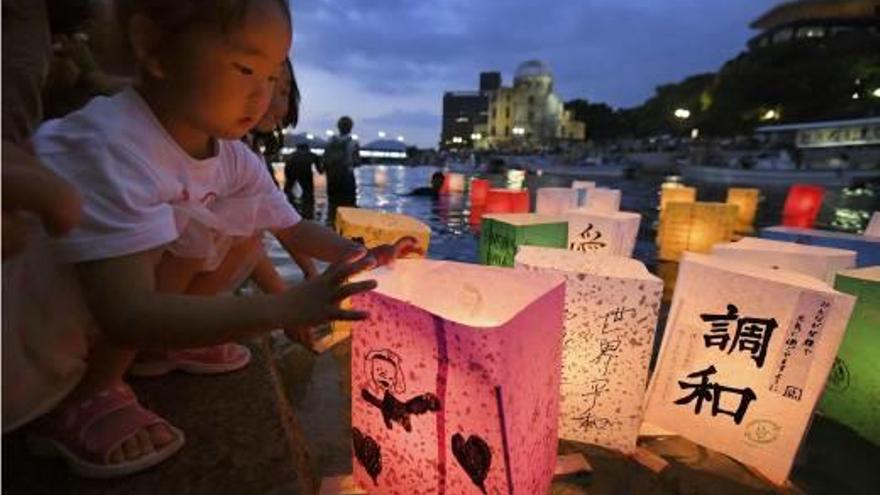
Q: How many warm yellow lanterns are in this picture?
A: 4